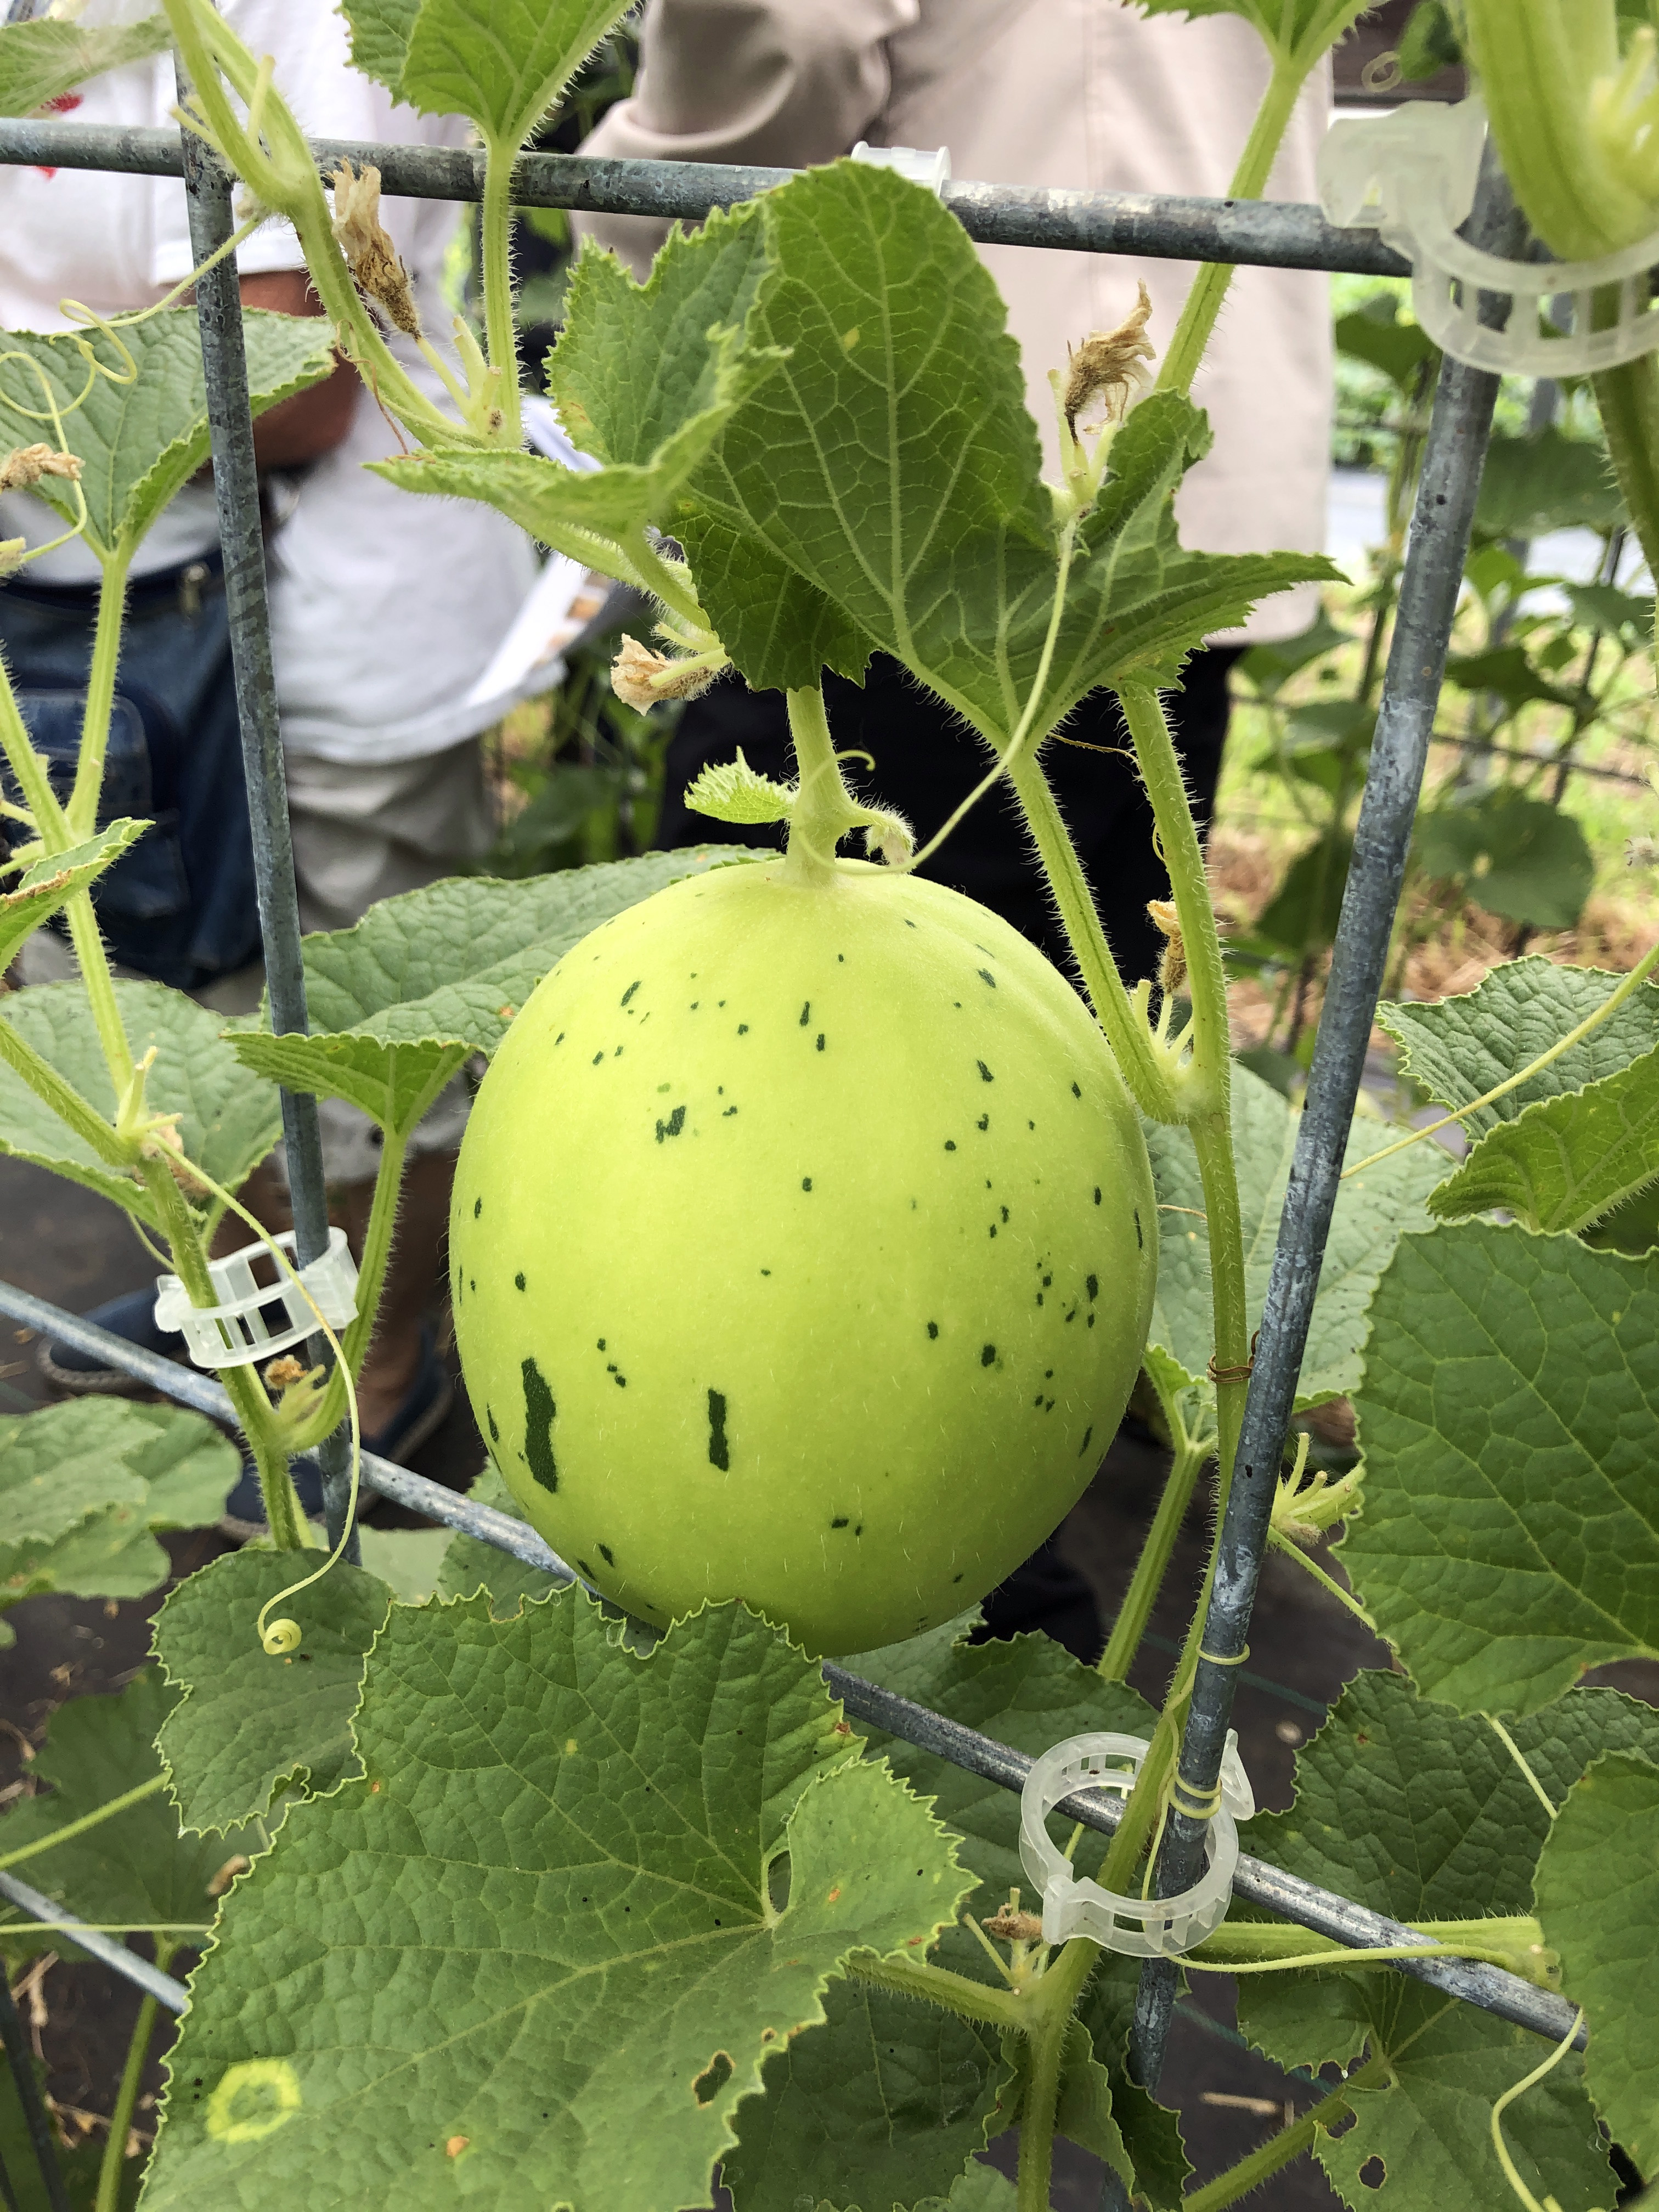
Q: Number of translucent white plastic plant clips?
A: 4